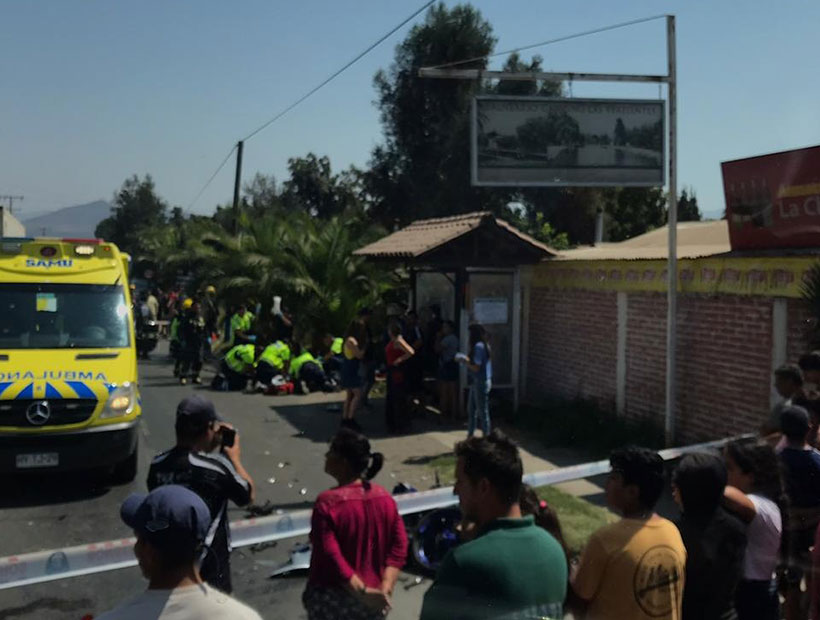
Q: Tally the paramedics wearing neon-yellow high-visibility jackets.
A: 5